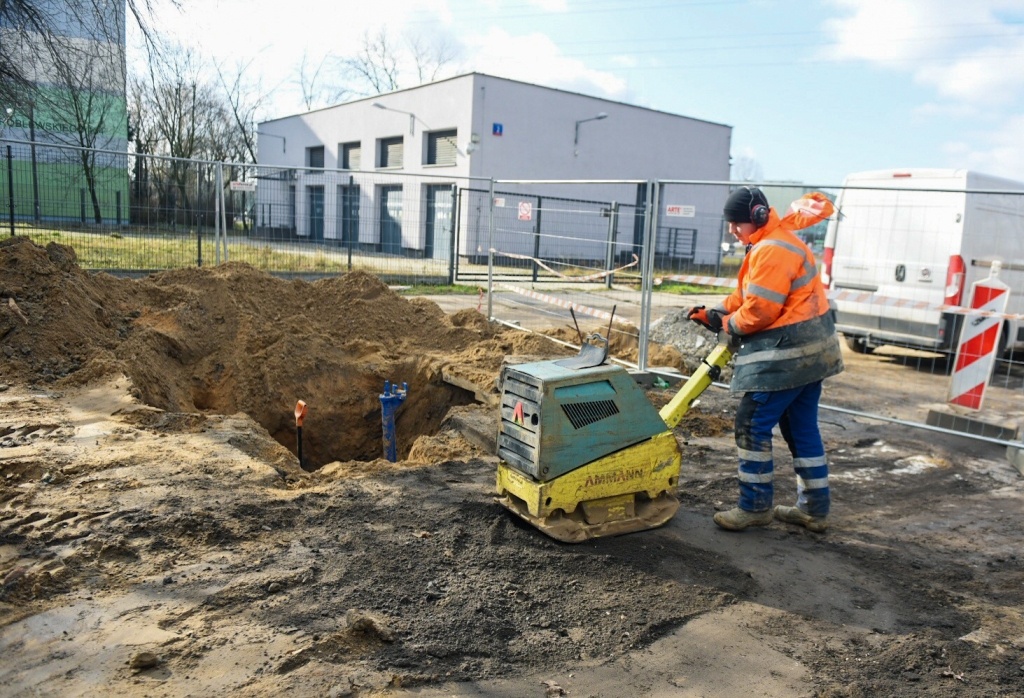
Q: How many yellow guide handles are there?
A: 1